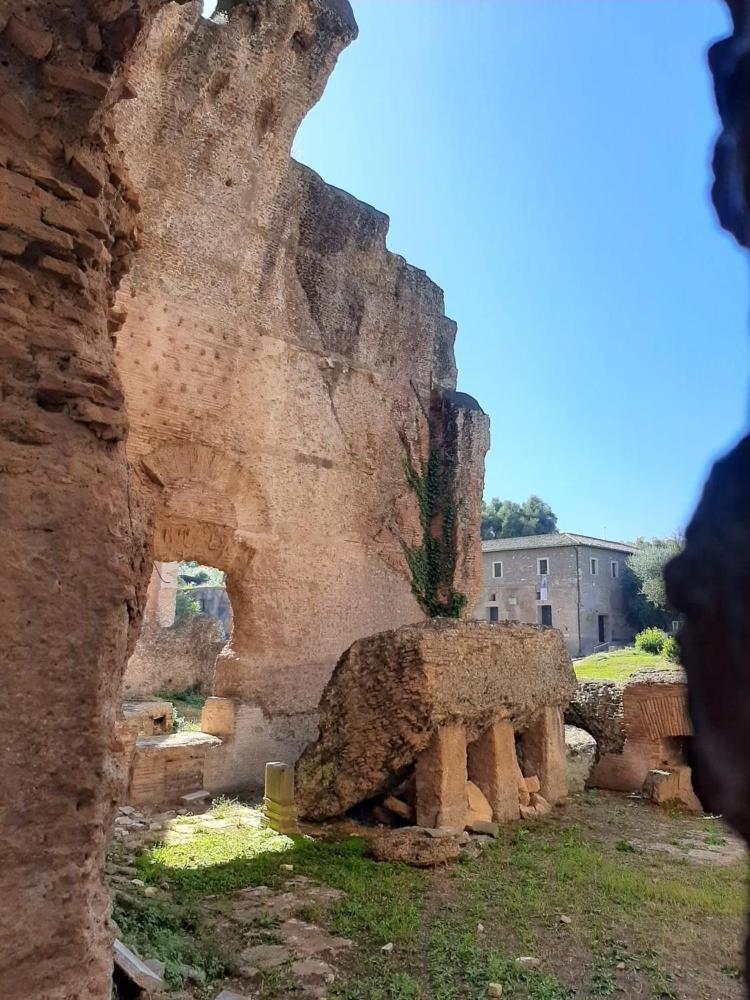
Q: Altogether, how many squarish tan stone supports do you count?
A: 3